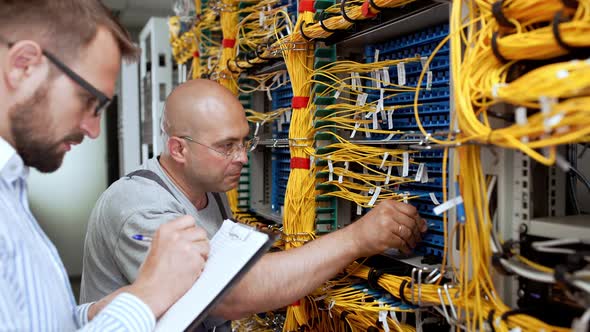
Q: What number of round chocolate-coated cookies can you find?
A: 0